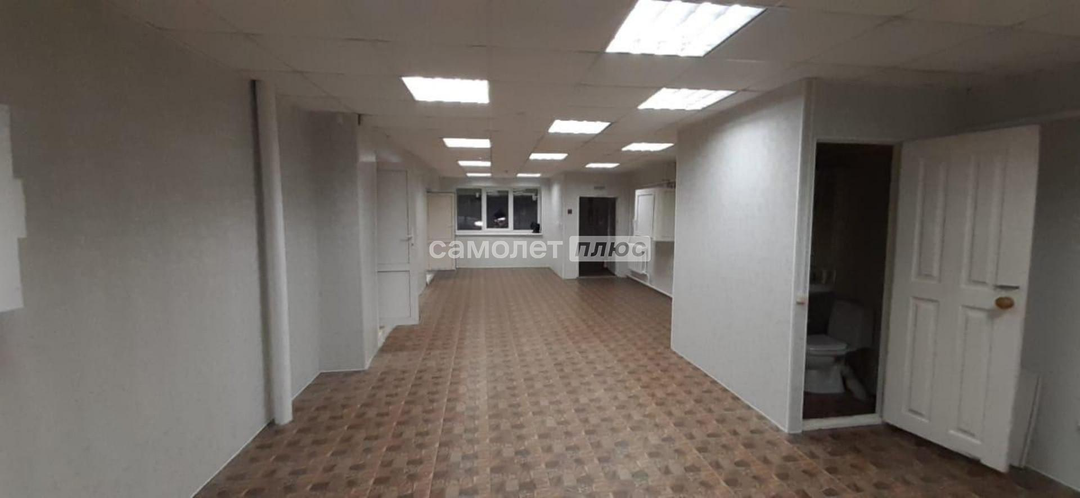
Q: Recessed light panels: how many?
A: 11